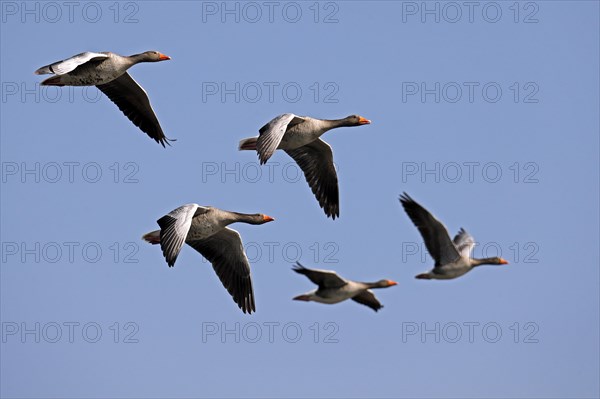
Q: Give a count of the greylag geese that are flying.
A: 5